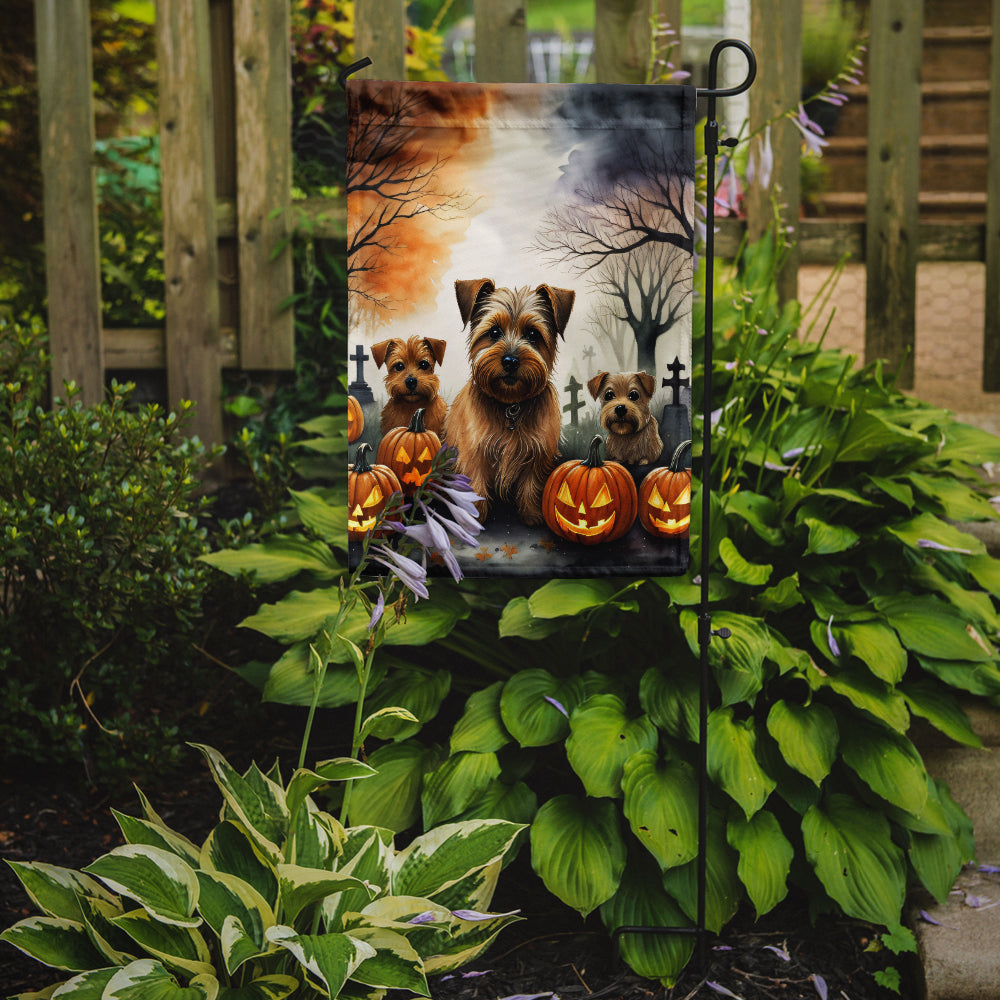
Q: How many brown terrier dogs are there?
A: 3